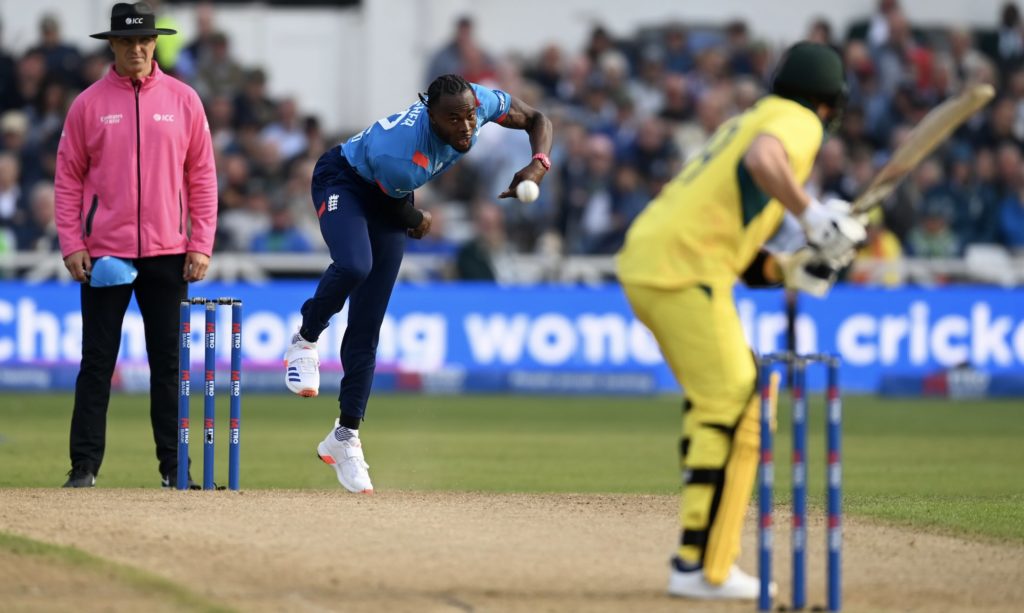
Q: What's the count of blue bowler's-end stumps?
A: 3